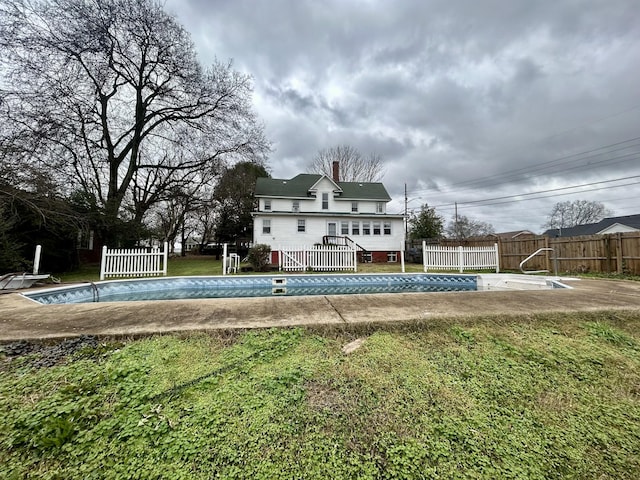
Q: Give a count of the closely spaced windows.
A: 5